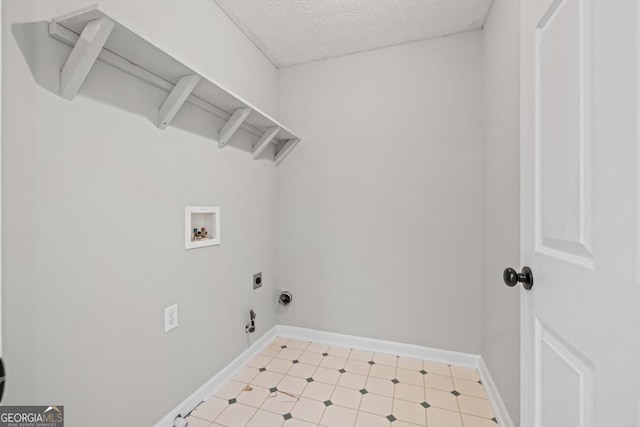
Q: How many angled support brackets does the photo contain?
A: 5